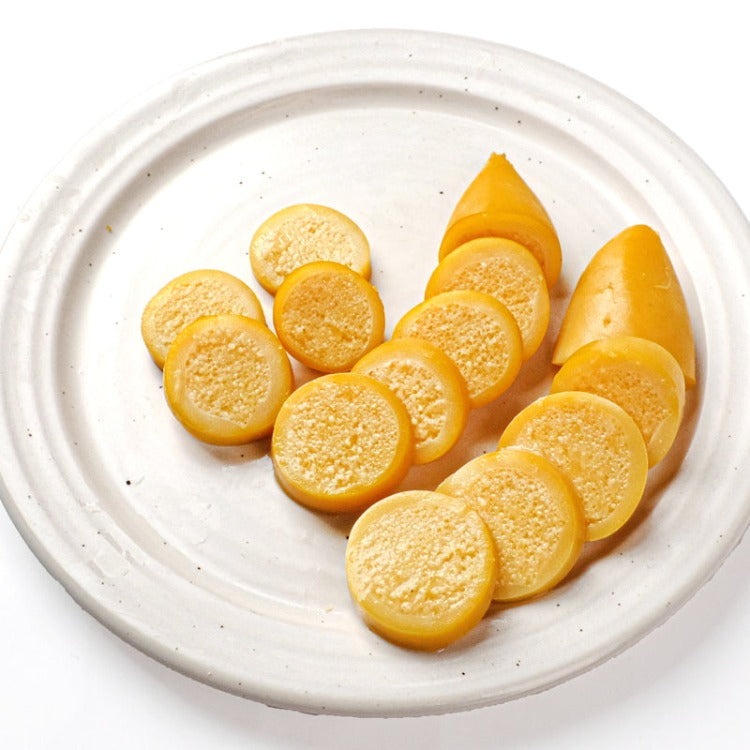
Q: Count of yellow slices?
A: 12